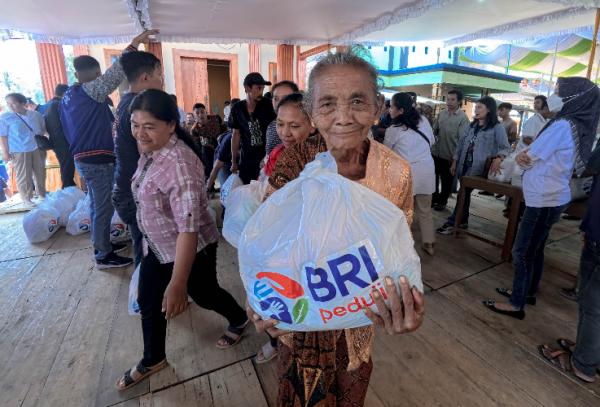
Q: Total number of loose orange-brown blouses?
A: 1